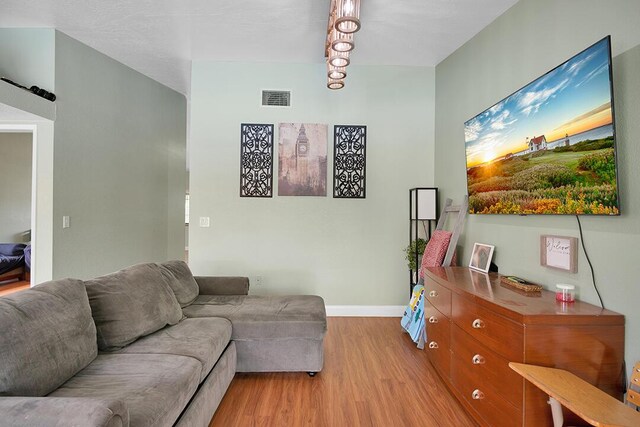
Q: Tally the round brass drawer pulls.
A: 6